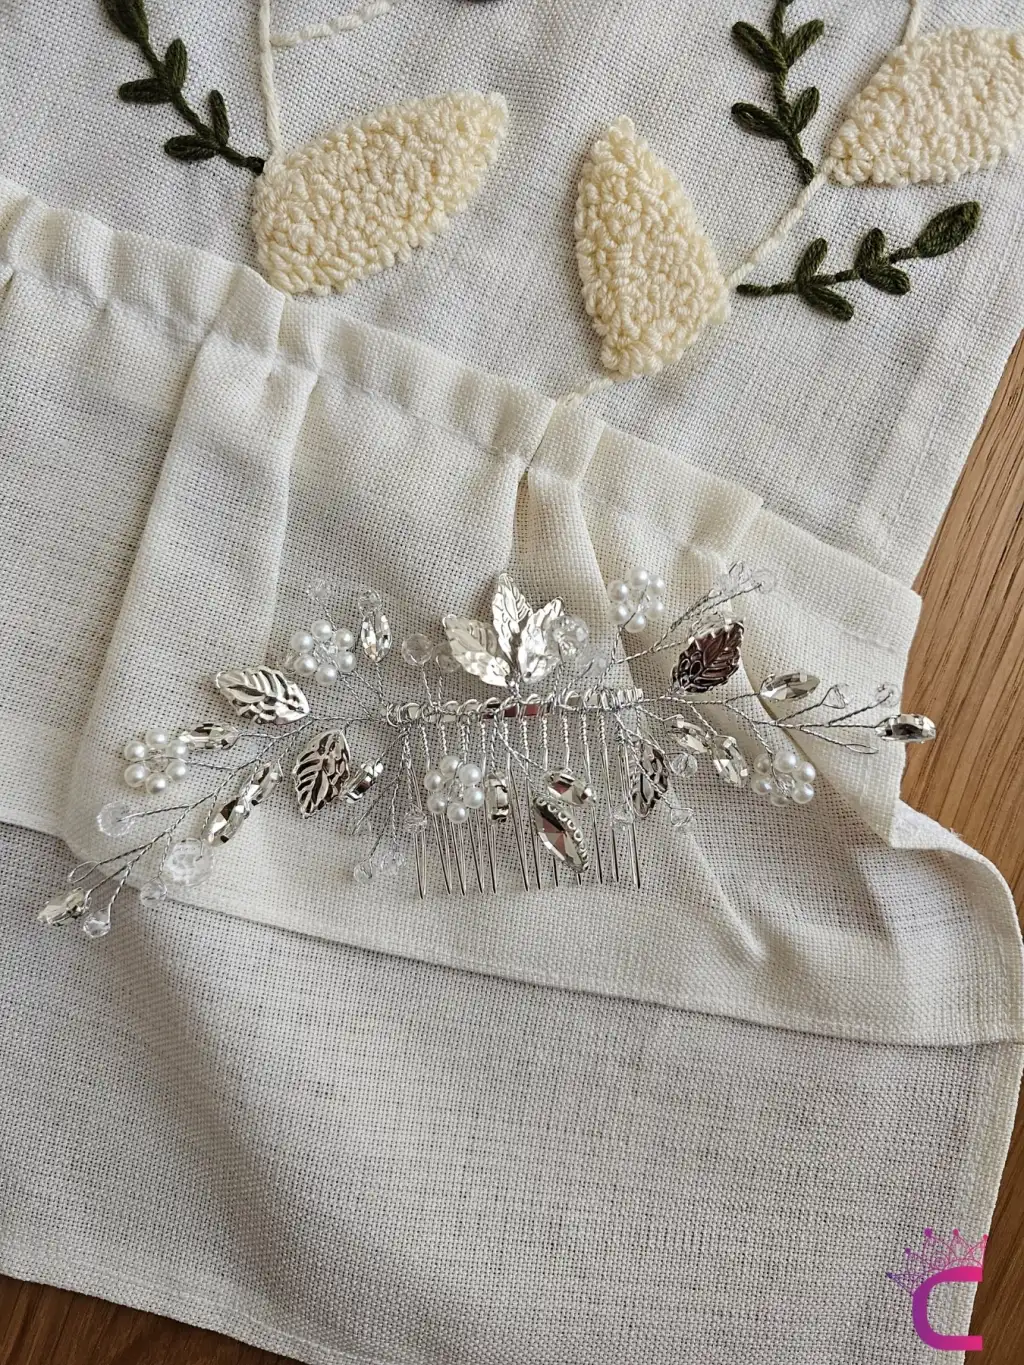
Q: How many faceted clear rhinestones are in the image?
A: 13